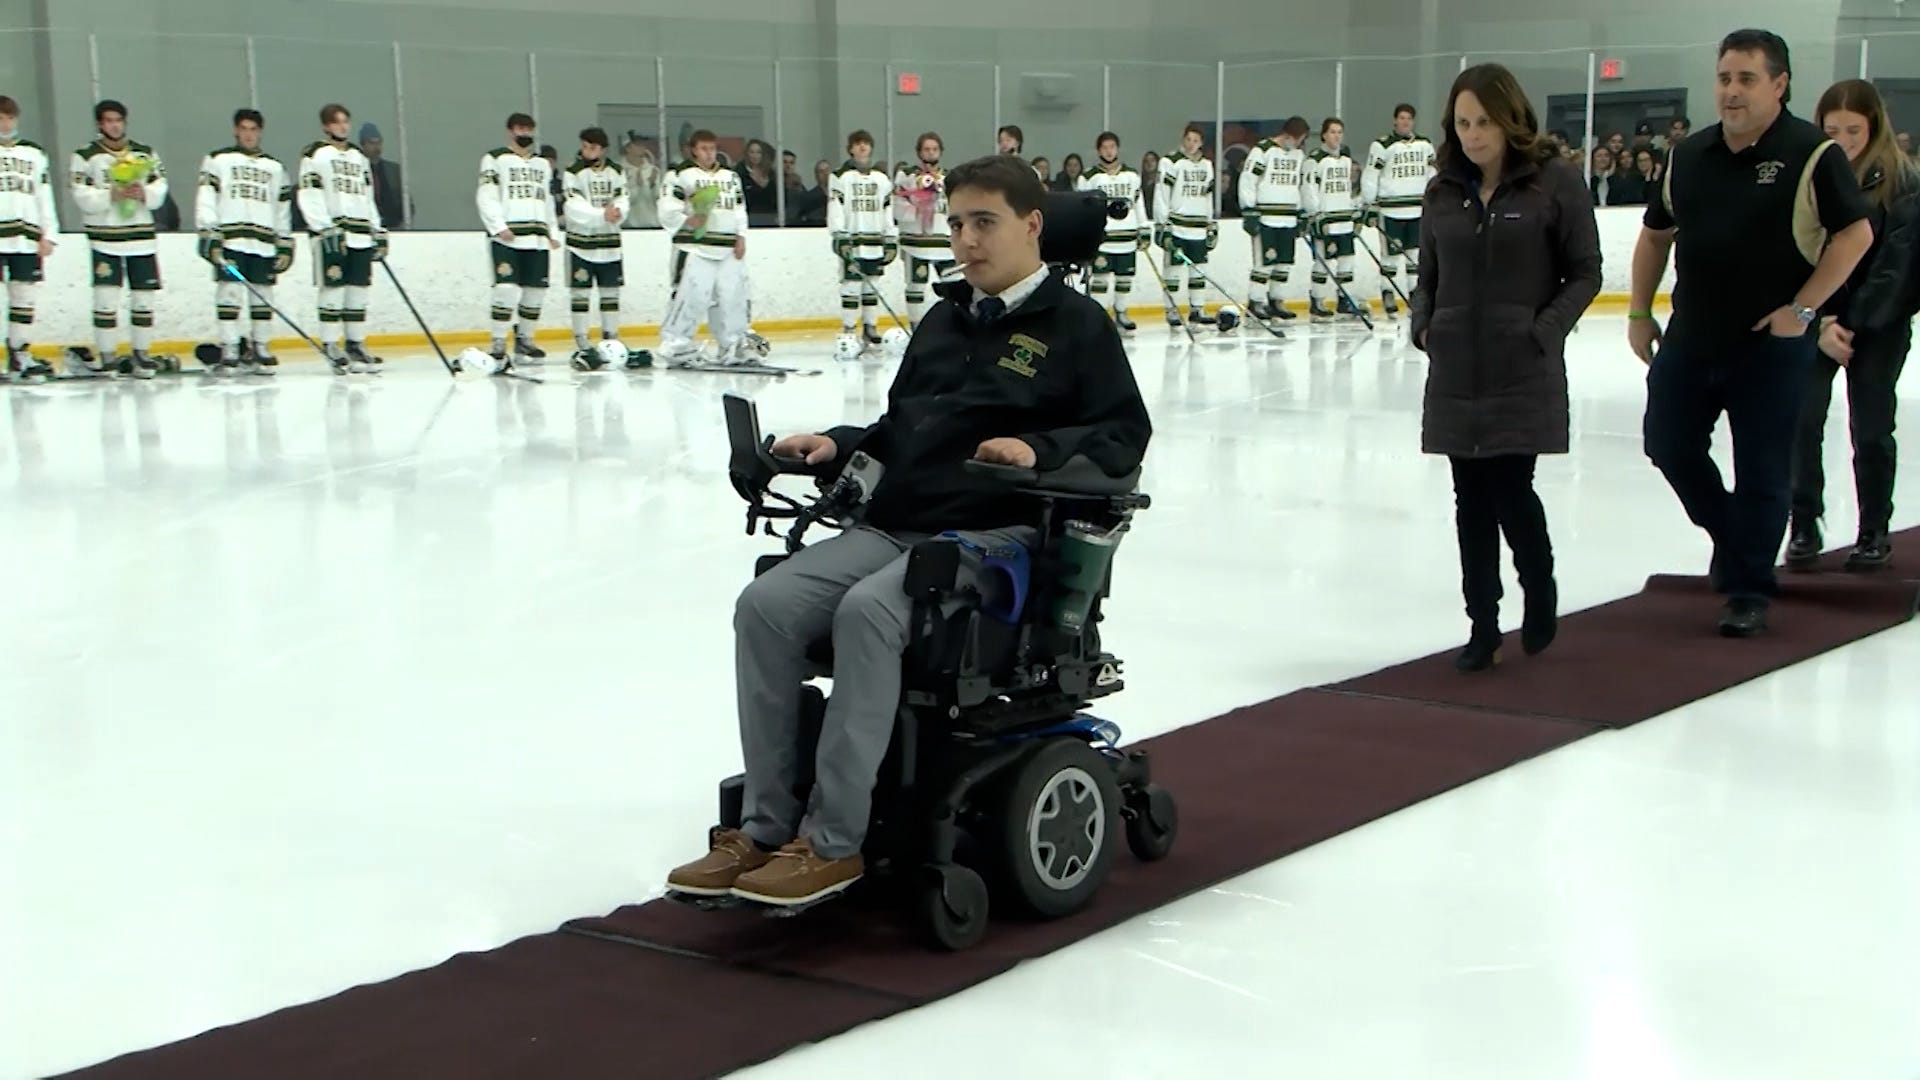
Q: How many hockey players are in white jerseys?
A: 15